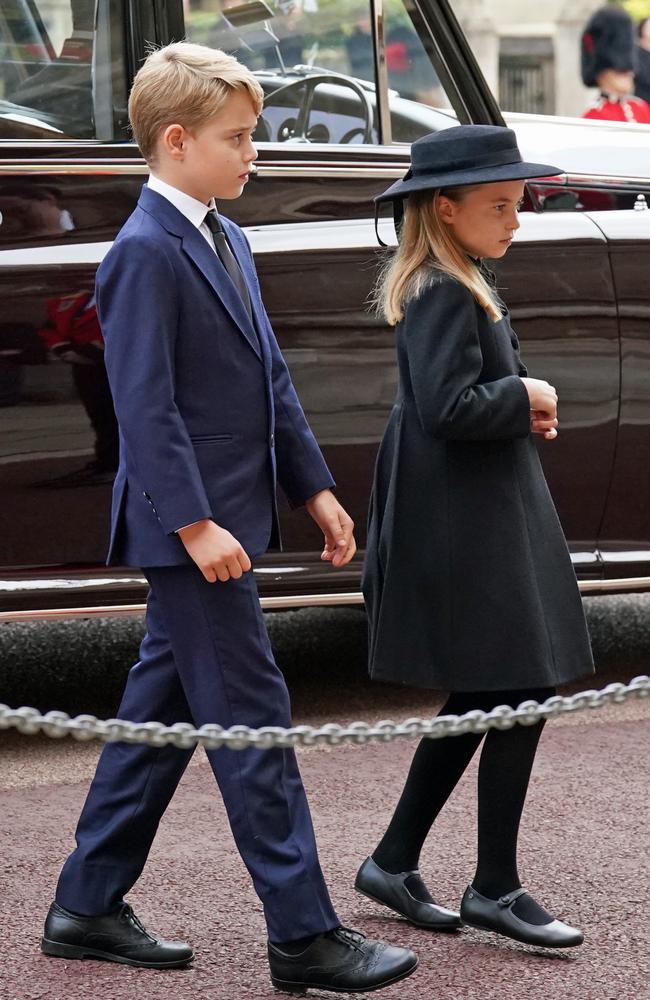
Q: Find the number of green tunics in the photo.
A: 0